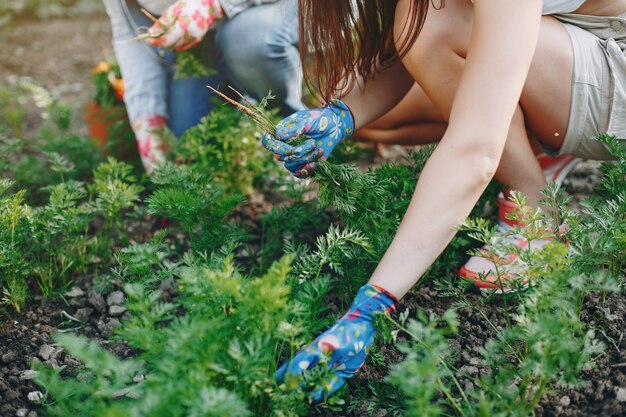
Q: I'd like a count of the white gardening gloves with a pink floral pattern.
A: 2